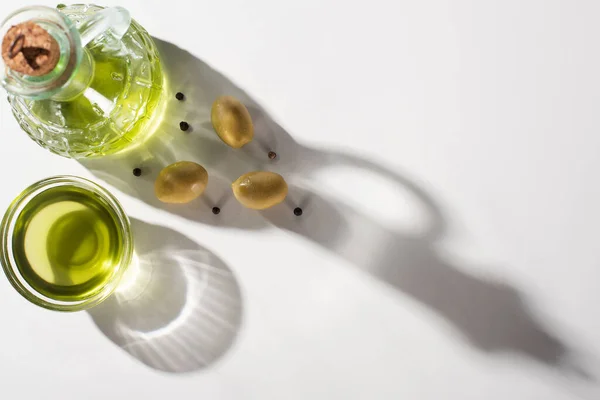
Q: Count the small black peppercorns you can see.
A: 6